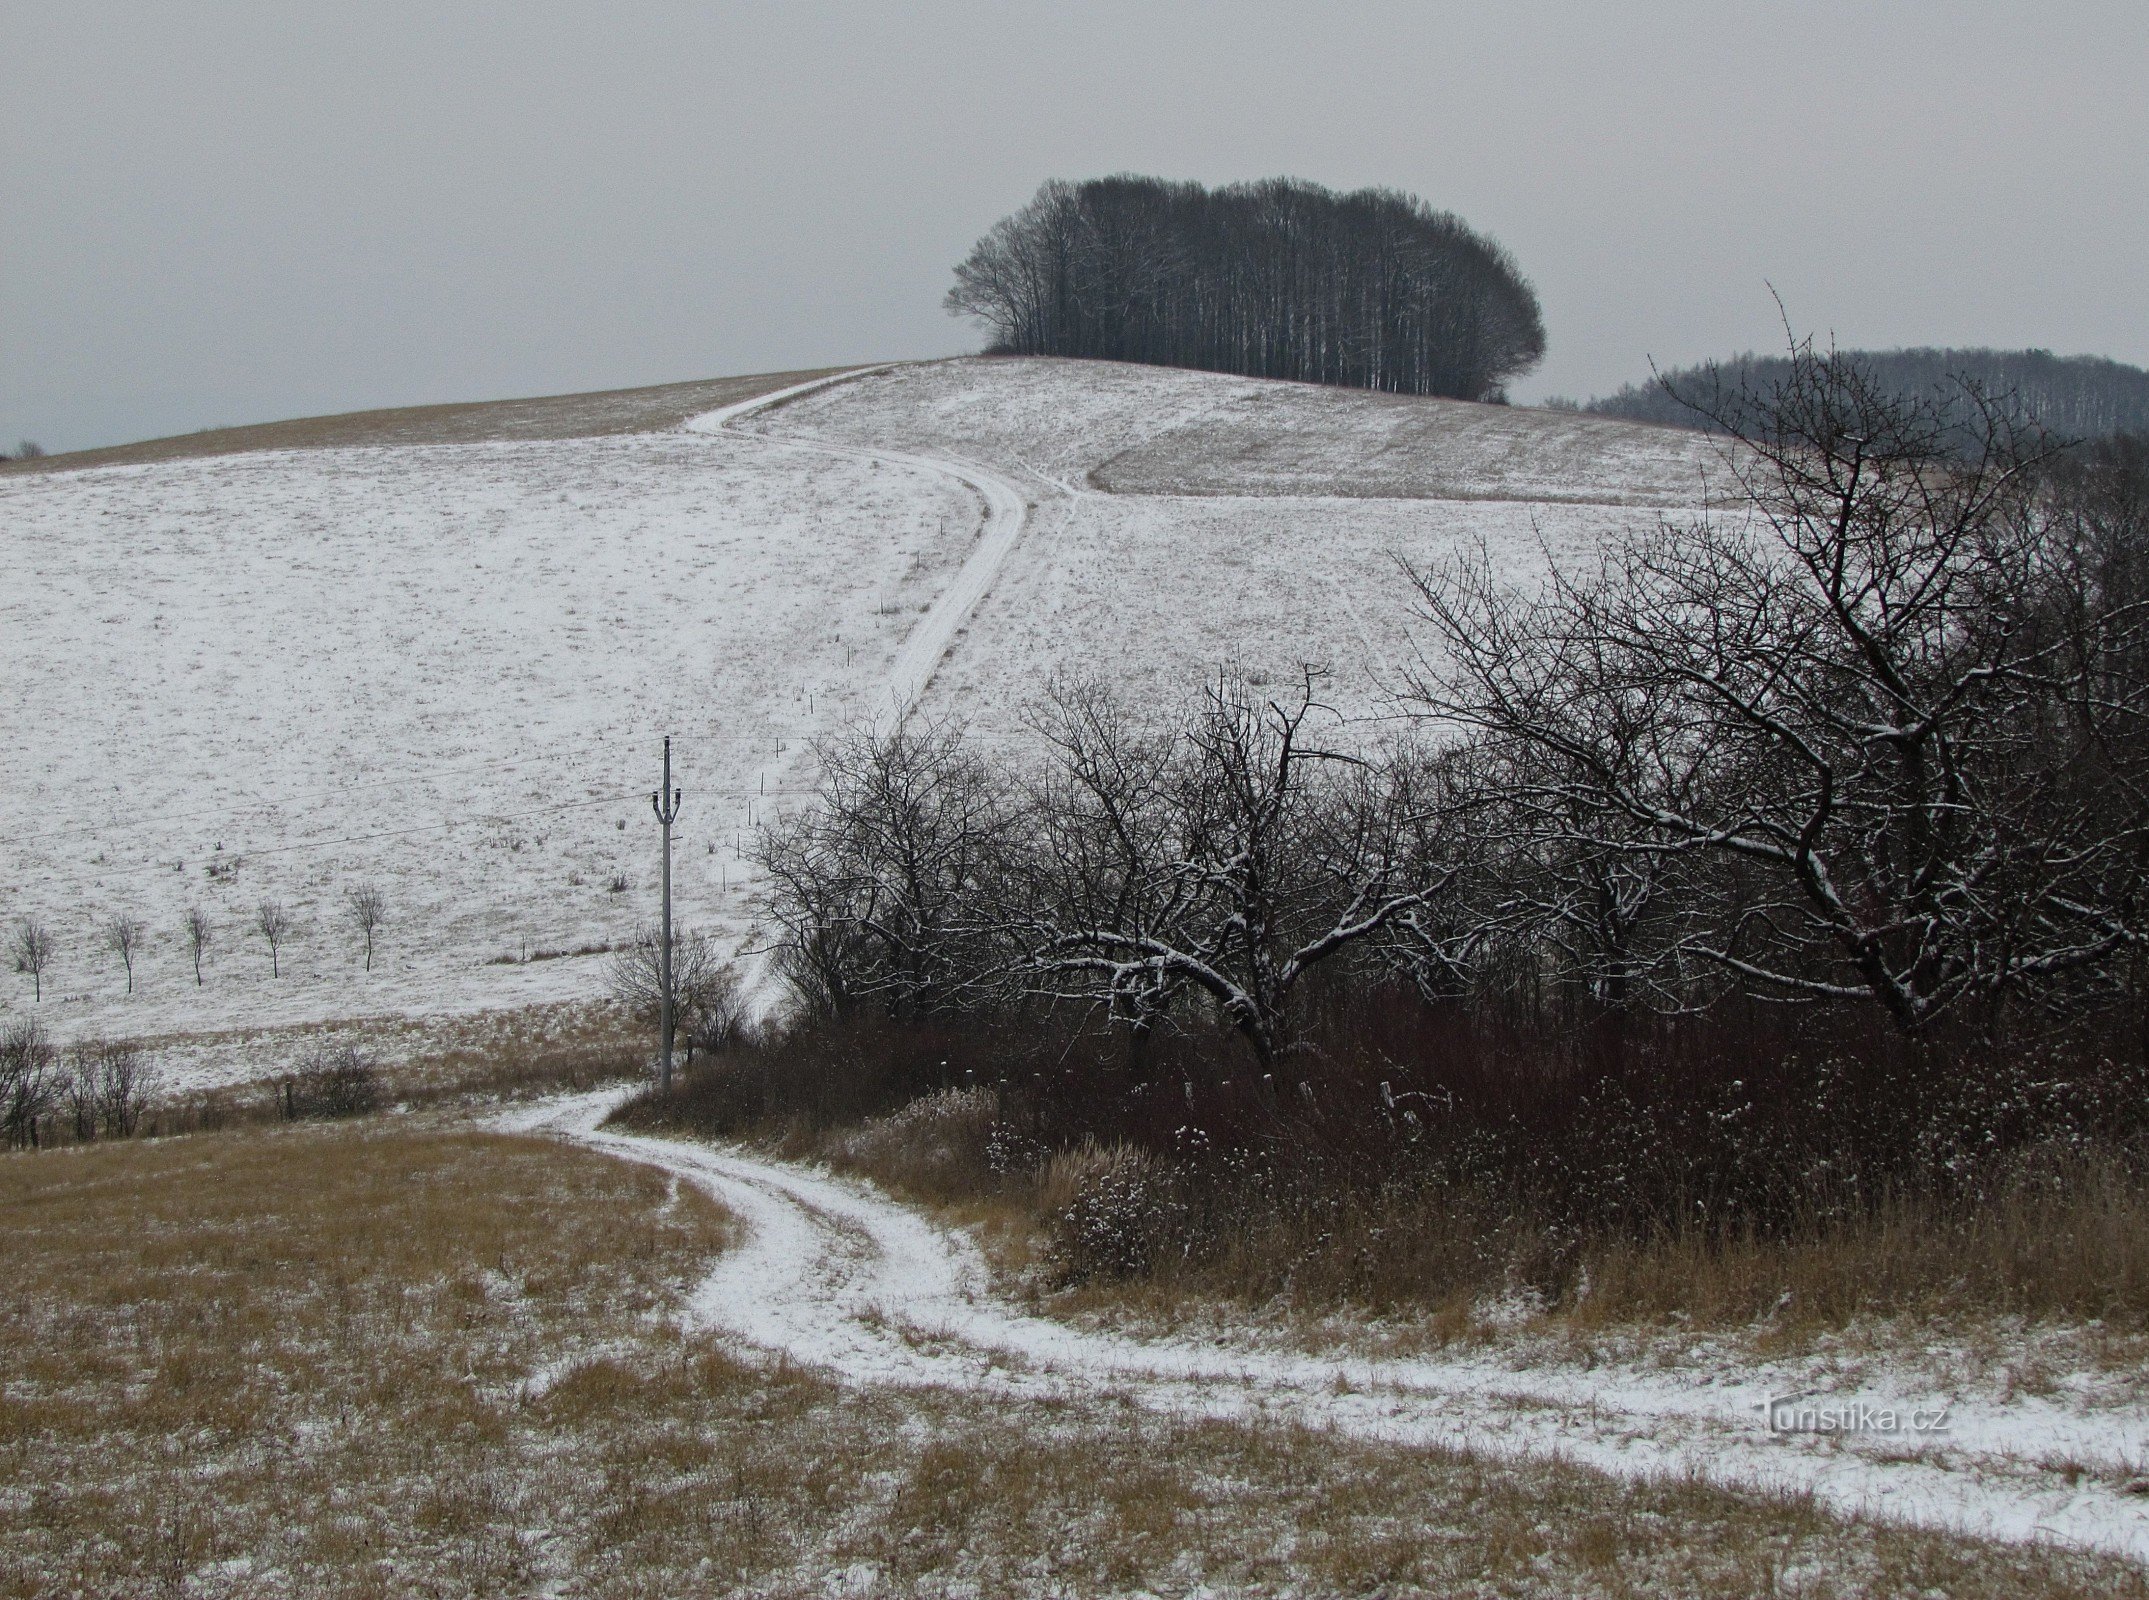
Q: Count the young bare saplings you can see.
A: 5